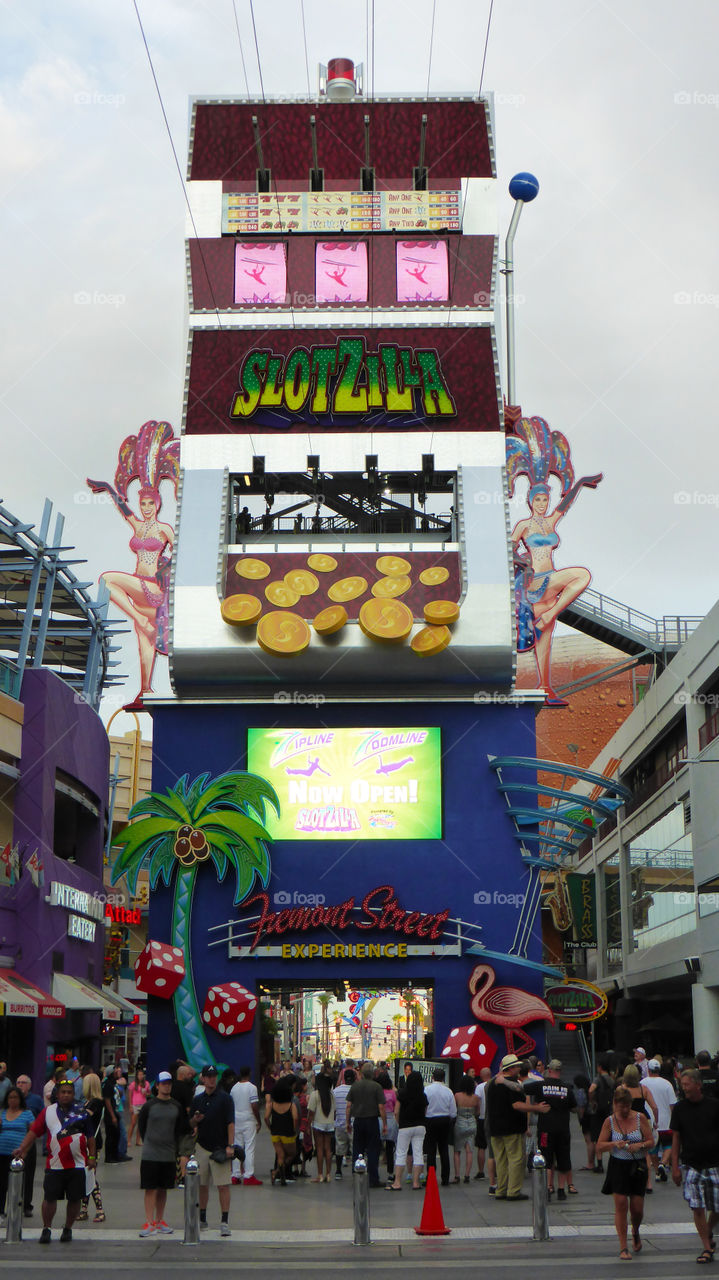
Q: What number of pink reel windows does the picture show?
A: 3